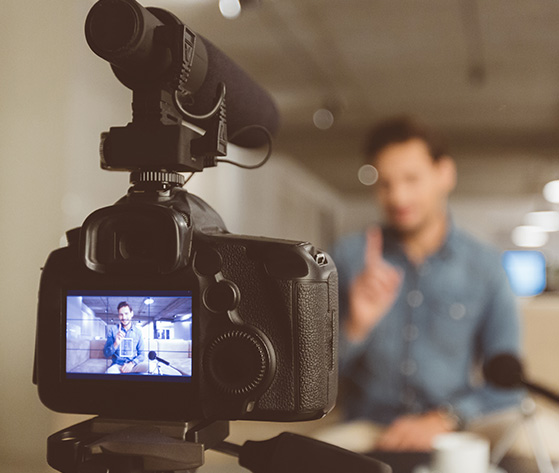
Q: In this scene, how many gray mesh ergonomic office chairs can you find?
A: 0